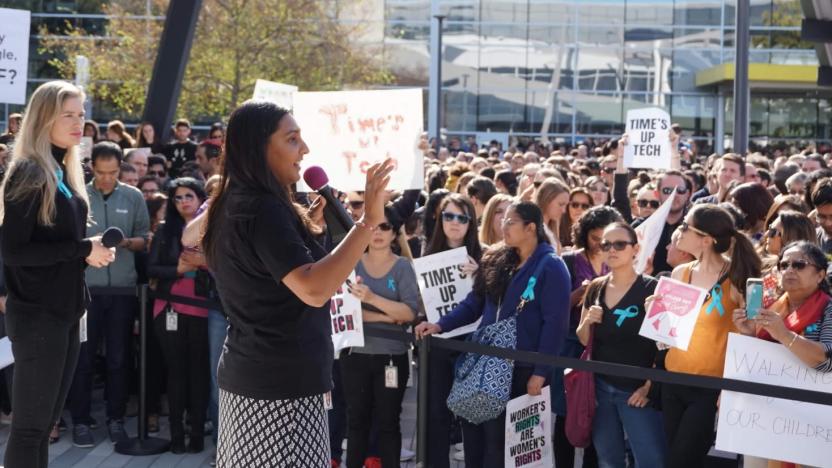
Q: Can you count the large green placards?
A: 0